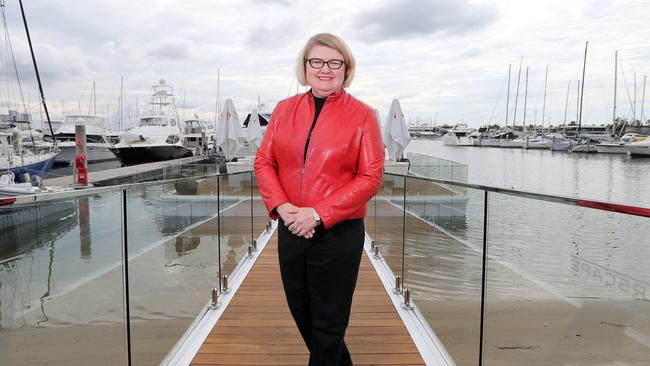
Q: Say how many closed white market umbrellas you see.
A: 3